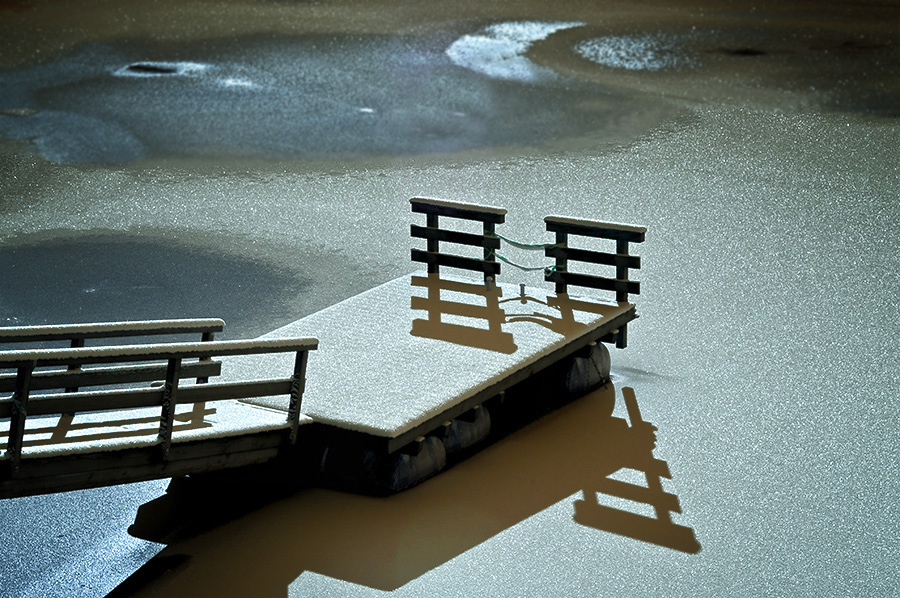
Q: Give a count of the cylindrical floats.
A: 3